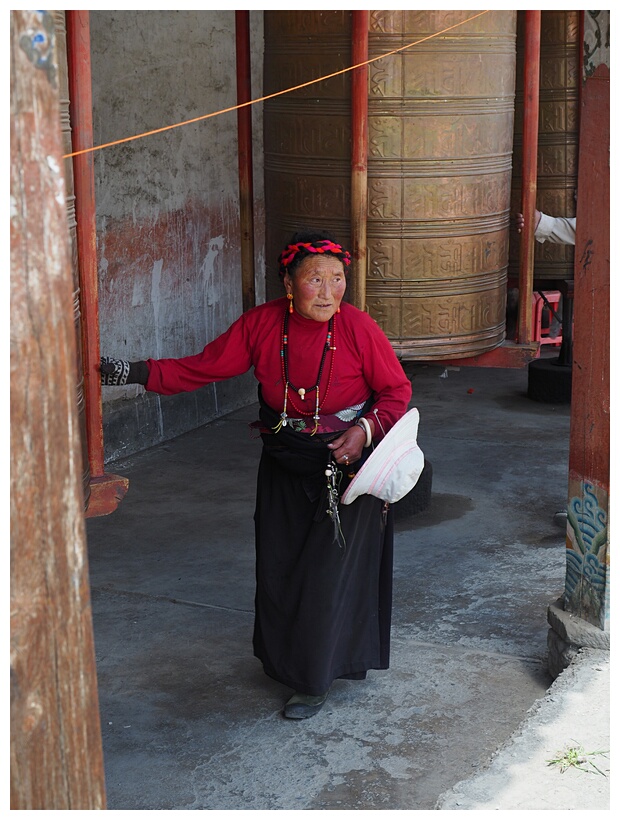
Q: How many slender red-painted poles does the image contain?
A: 4